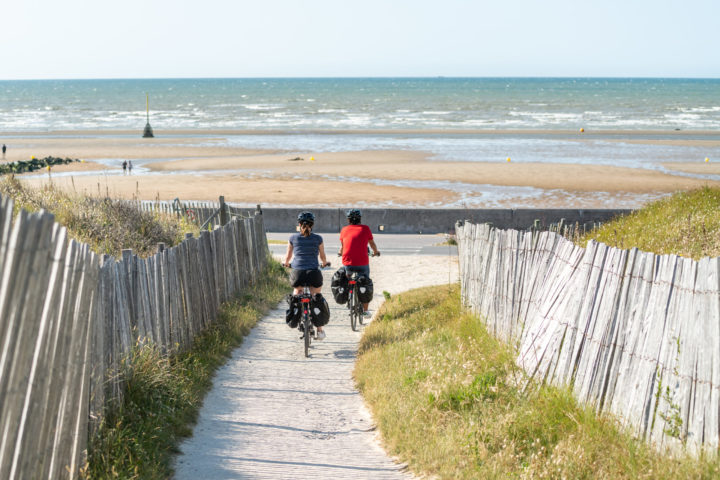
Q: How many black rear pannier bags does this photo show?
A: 4